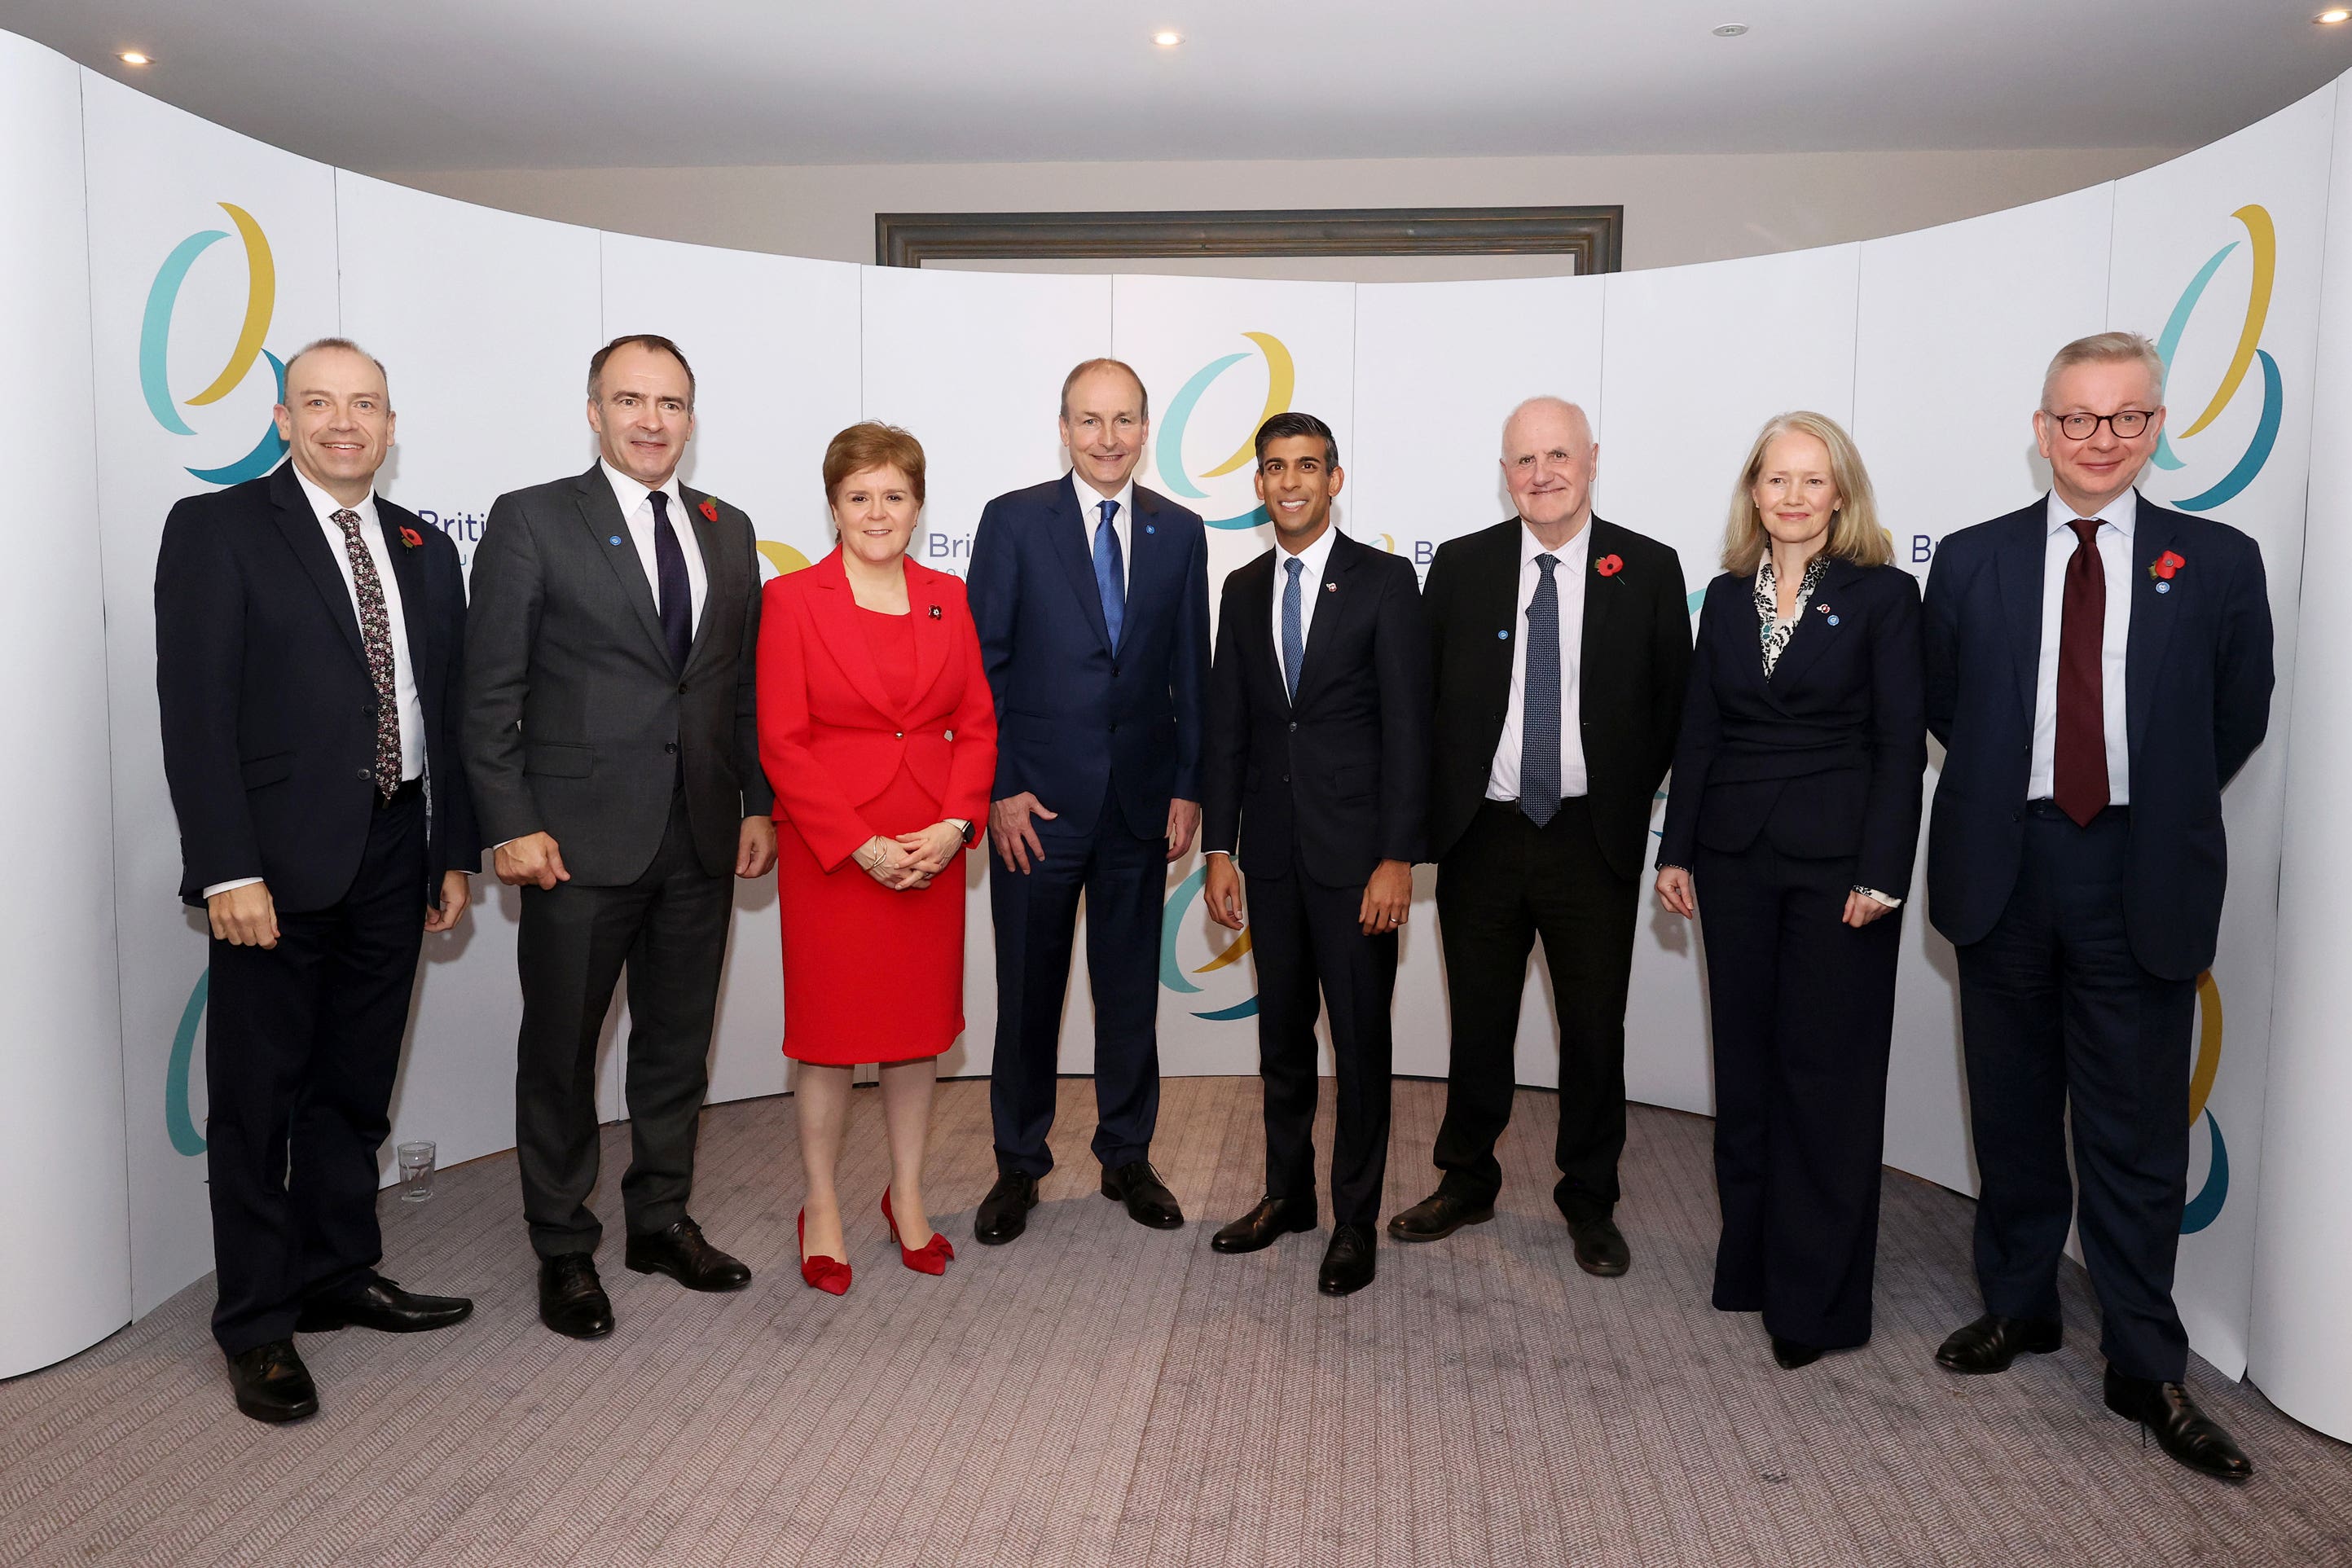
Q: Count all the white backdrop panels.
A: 11